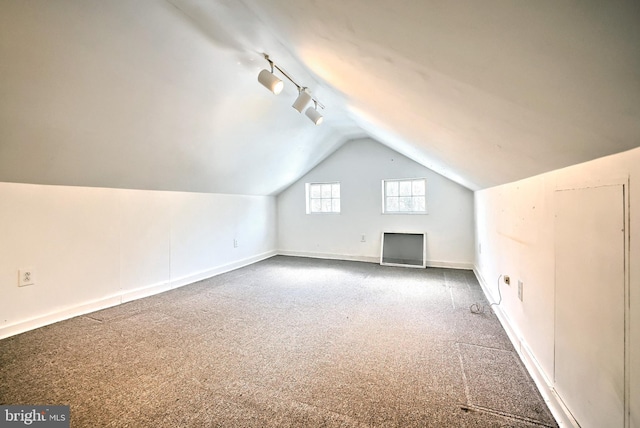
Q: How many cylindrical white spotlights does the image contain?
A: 3